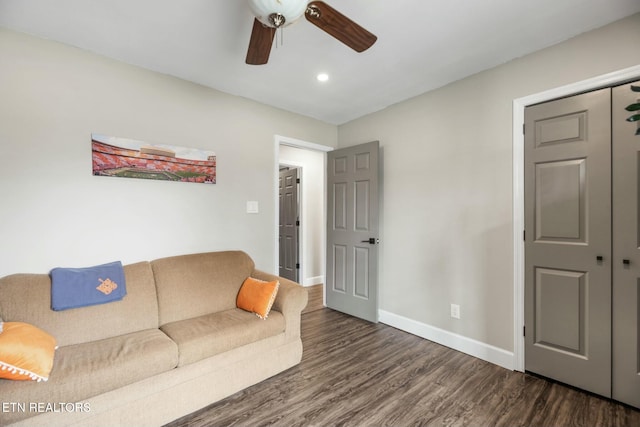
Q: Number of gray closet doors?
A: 2